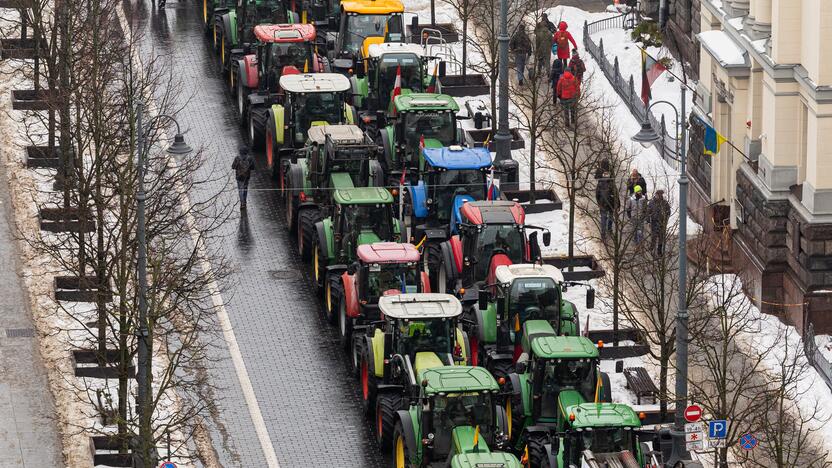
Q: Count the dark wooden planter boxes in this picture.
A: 15